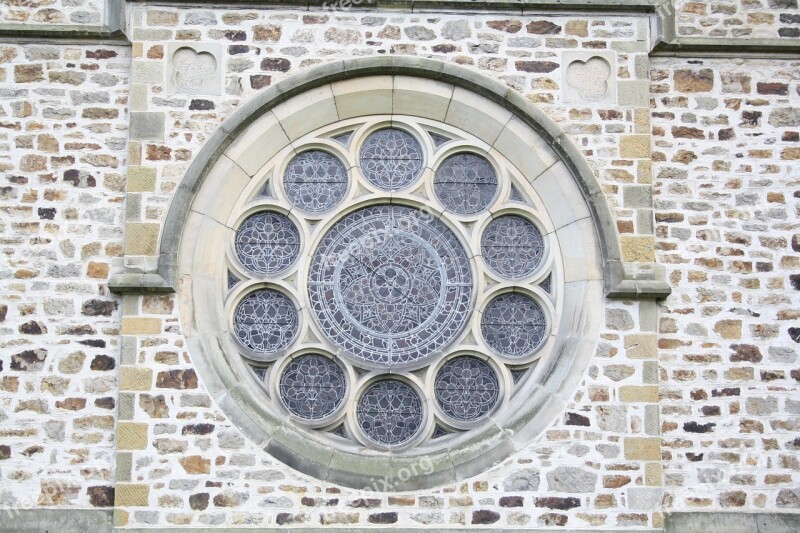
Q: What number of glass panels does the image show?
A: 11